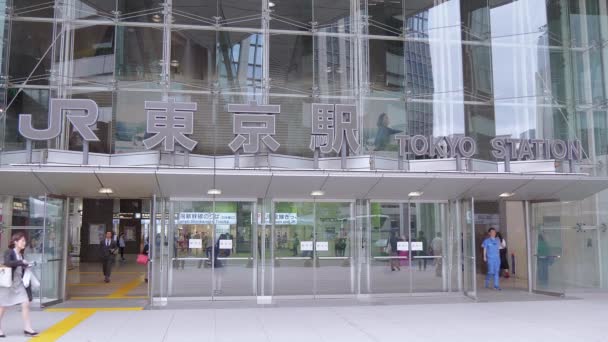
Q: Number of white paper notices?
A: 6